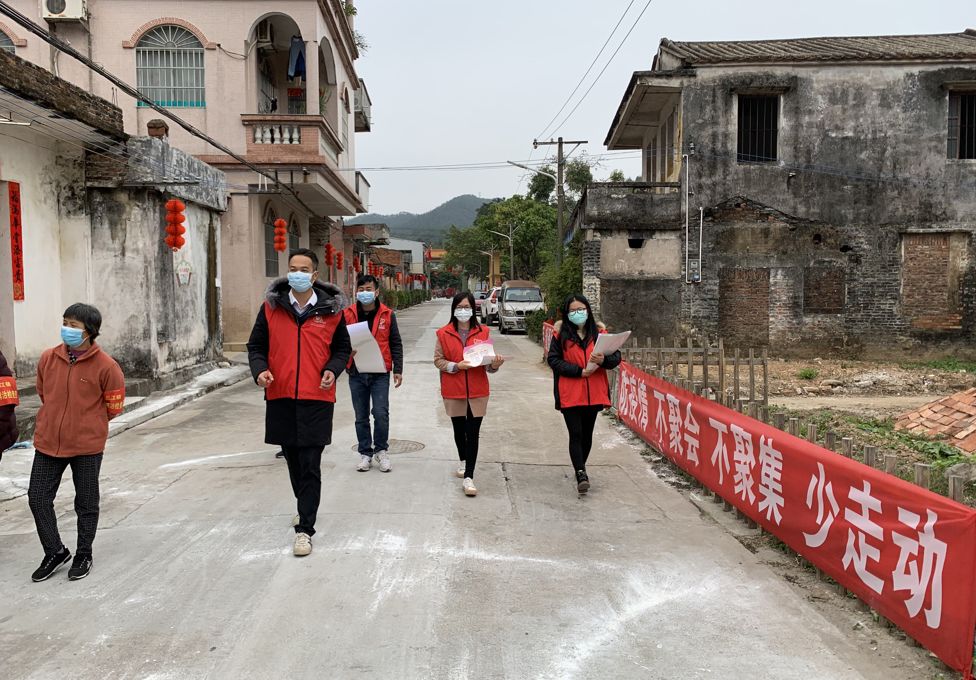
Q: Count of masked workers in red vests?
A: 4